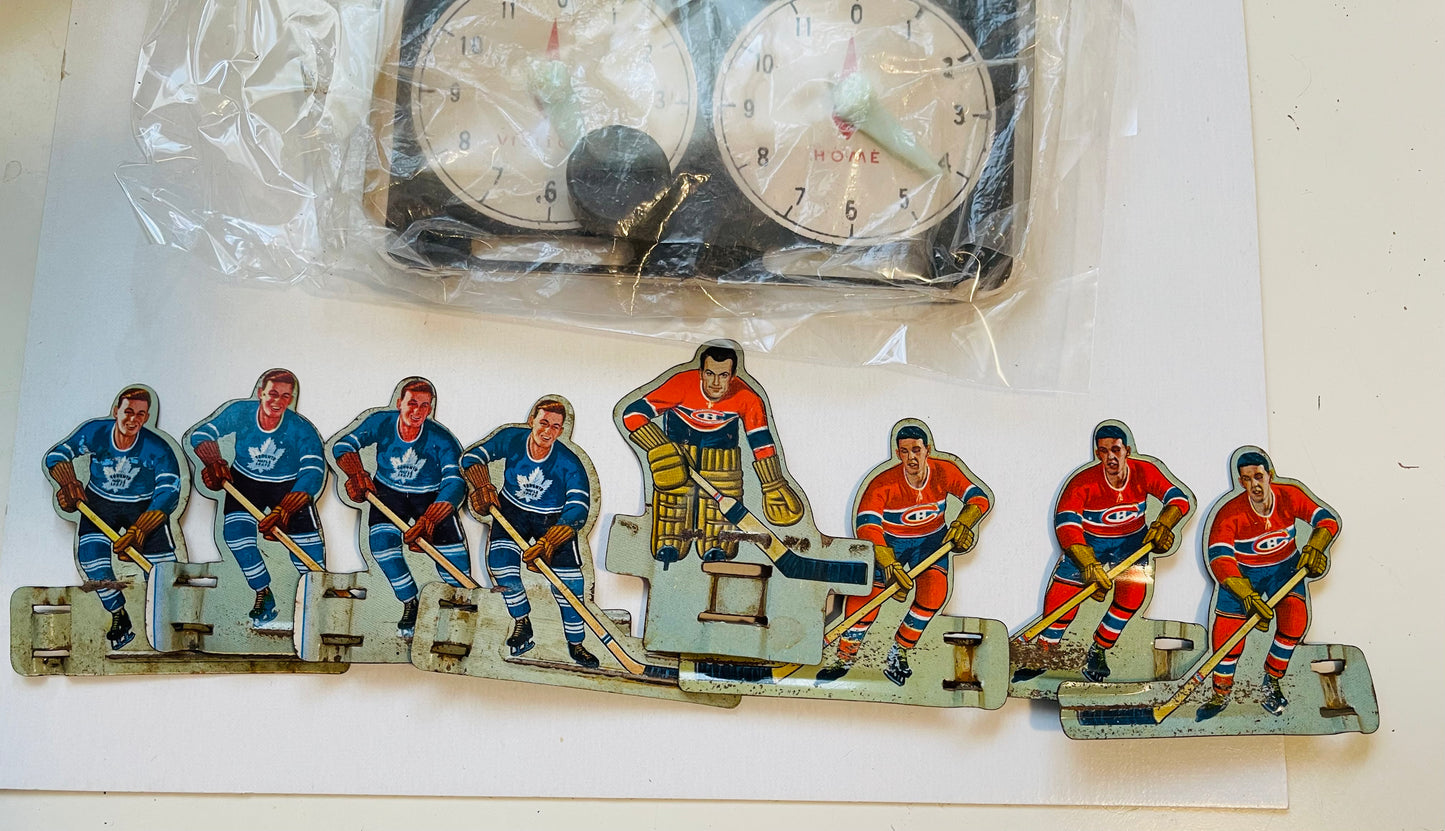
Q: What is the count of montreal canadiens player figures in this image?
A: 4